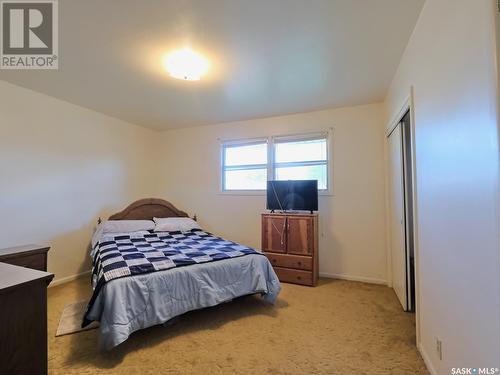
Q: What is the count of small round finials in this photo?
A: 2